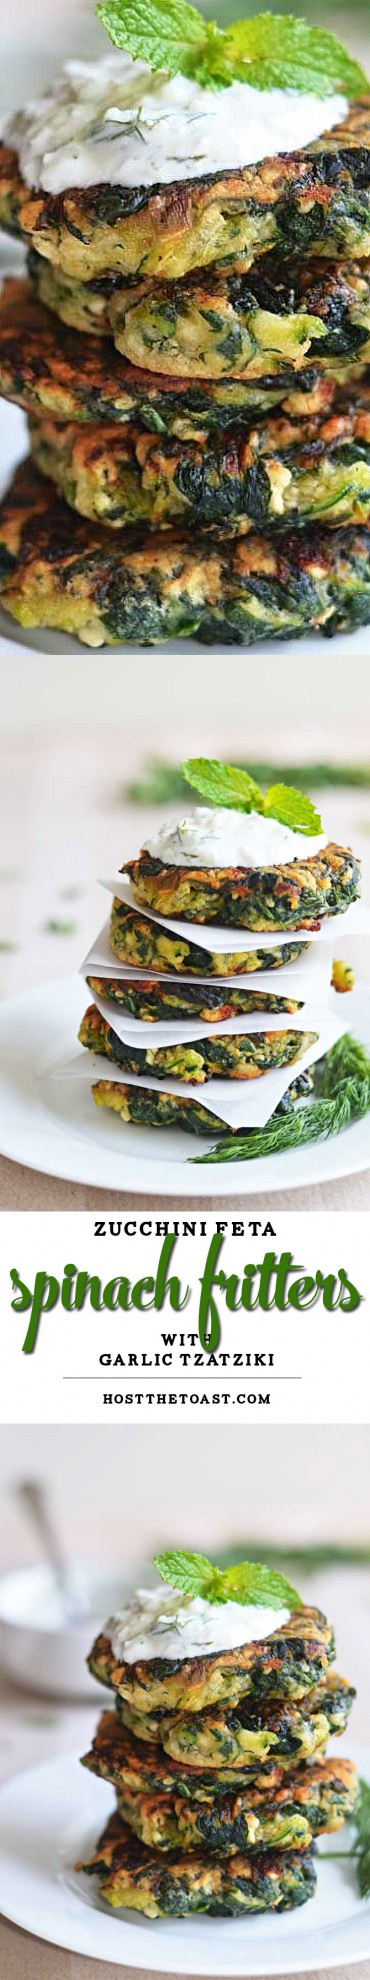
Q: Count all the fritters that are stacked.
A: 5